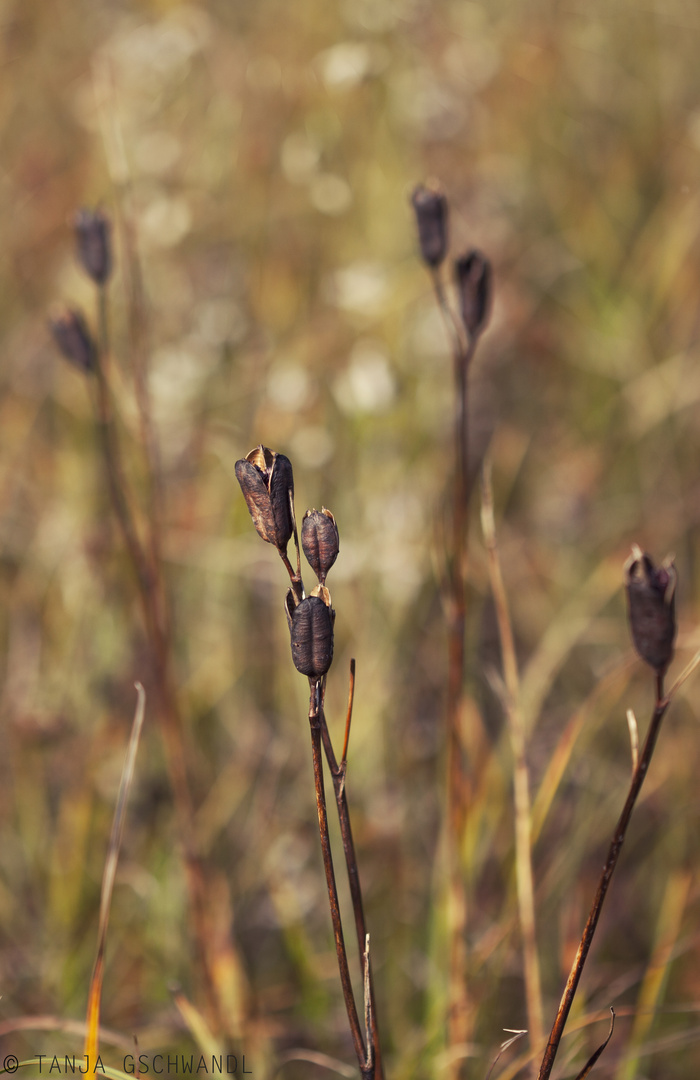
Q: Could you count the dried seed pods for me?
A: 8